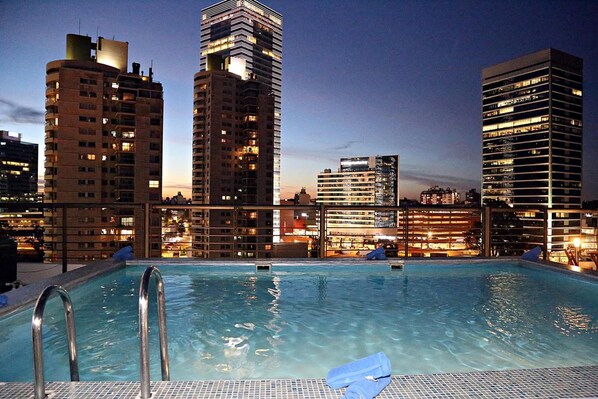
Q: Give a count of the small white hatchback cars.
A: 0